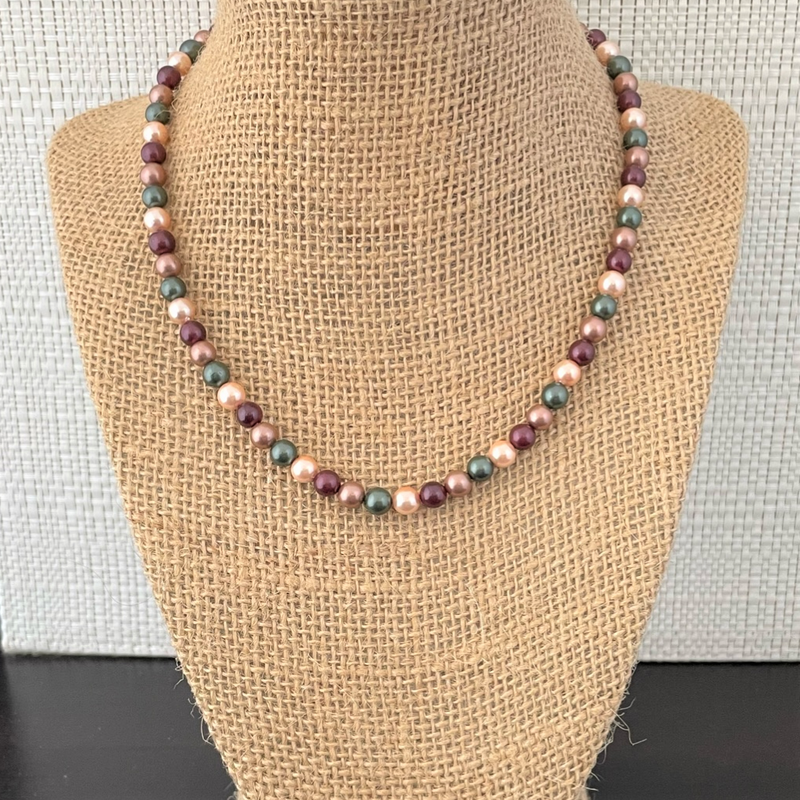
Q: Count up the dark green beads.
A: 13